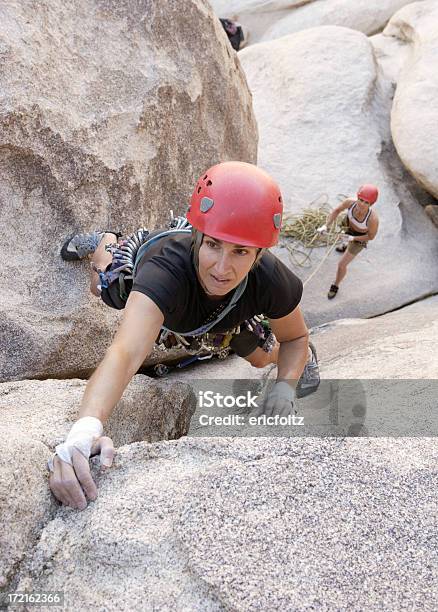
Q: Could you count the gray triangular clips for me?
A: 2